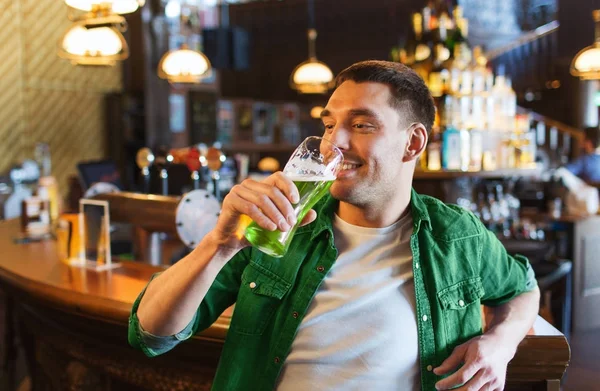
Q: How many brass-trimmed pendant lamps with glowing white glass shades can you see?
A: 5